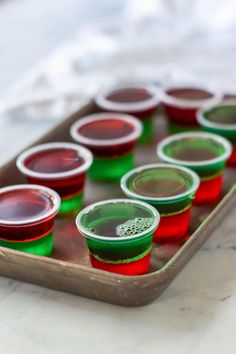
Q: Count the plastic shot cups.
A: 9